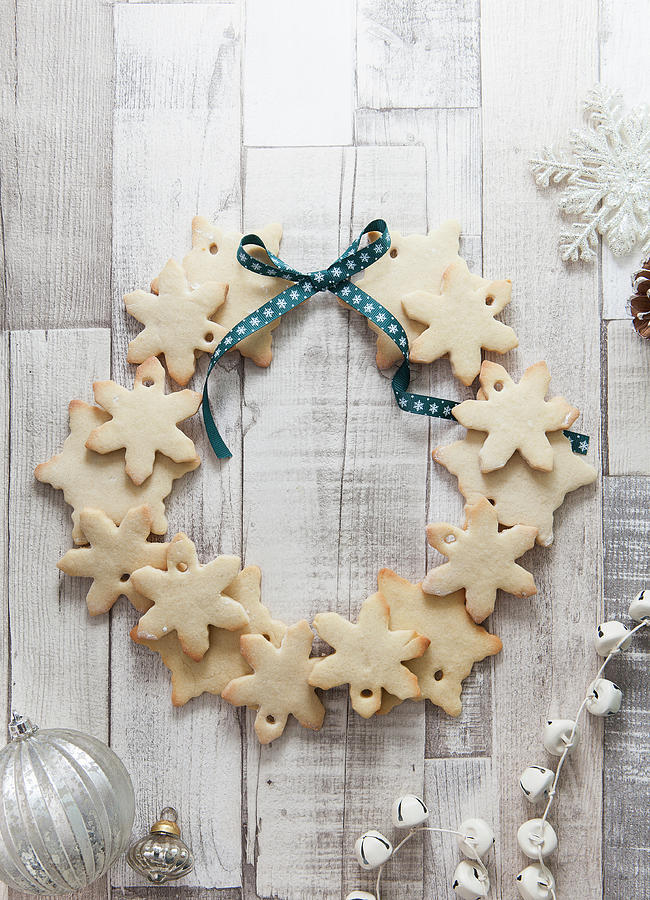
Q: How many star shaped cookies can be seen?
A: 15